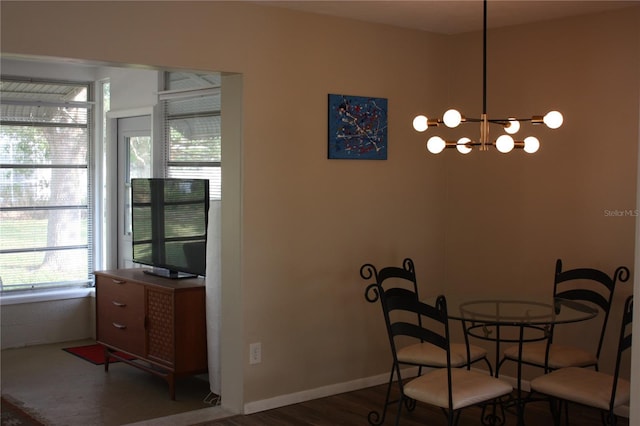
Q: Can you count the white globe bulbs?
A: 8